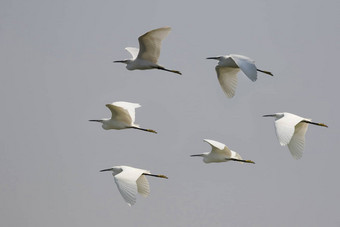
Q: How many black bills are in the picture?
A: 6